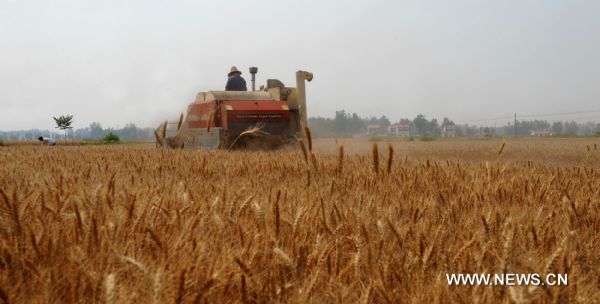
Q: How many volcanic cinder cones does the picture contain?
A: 0